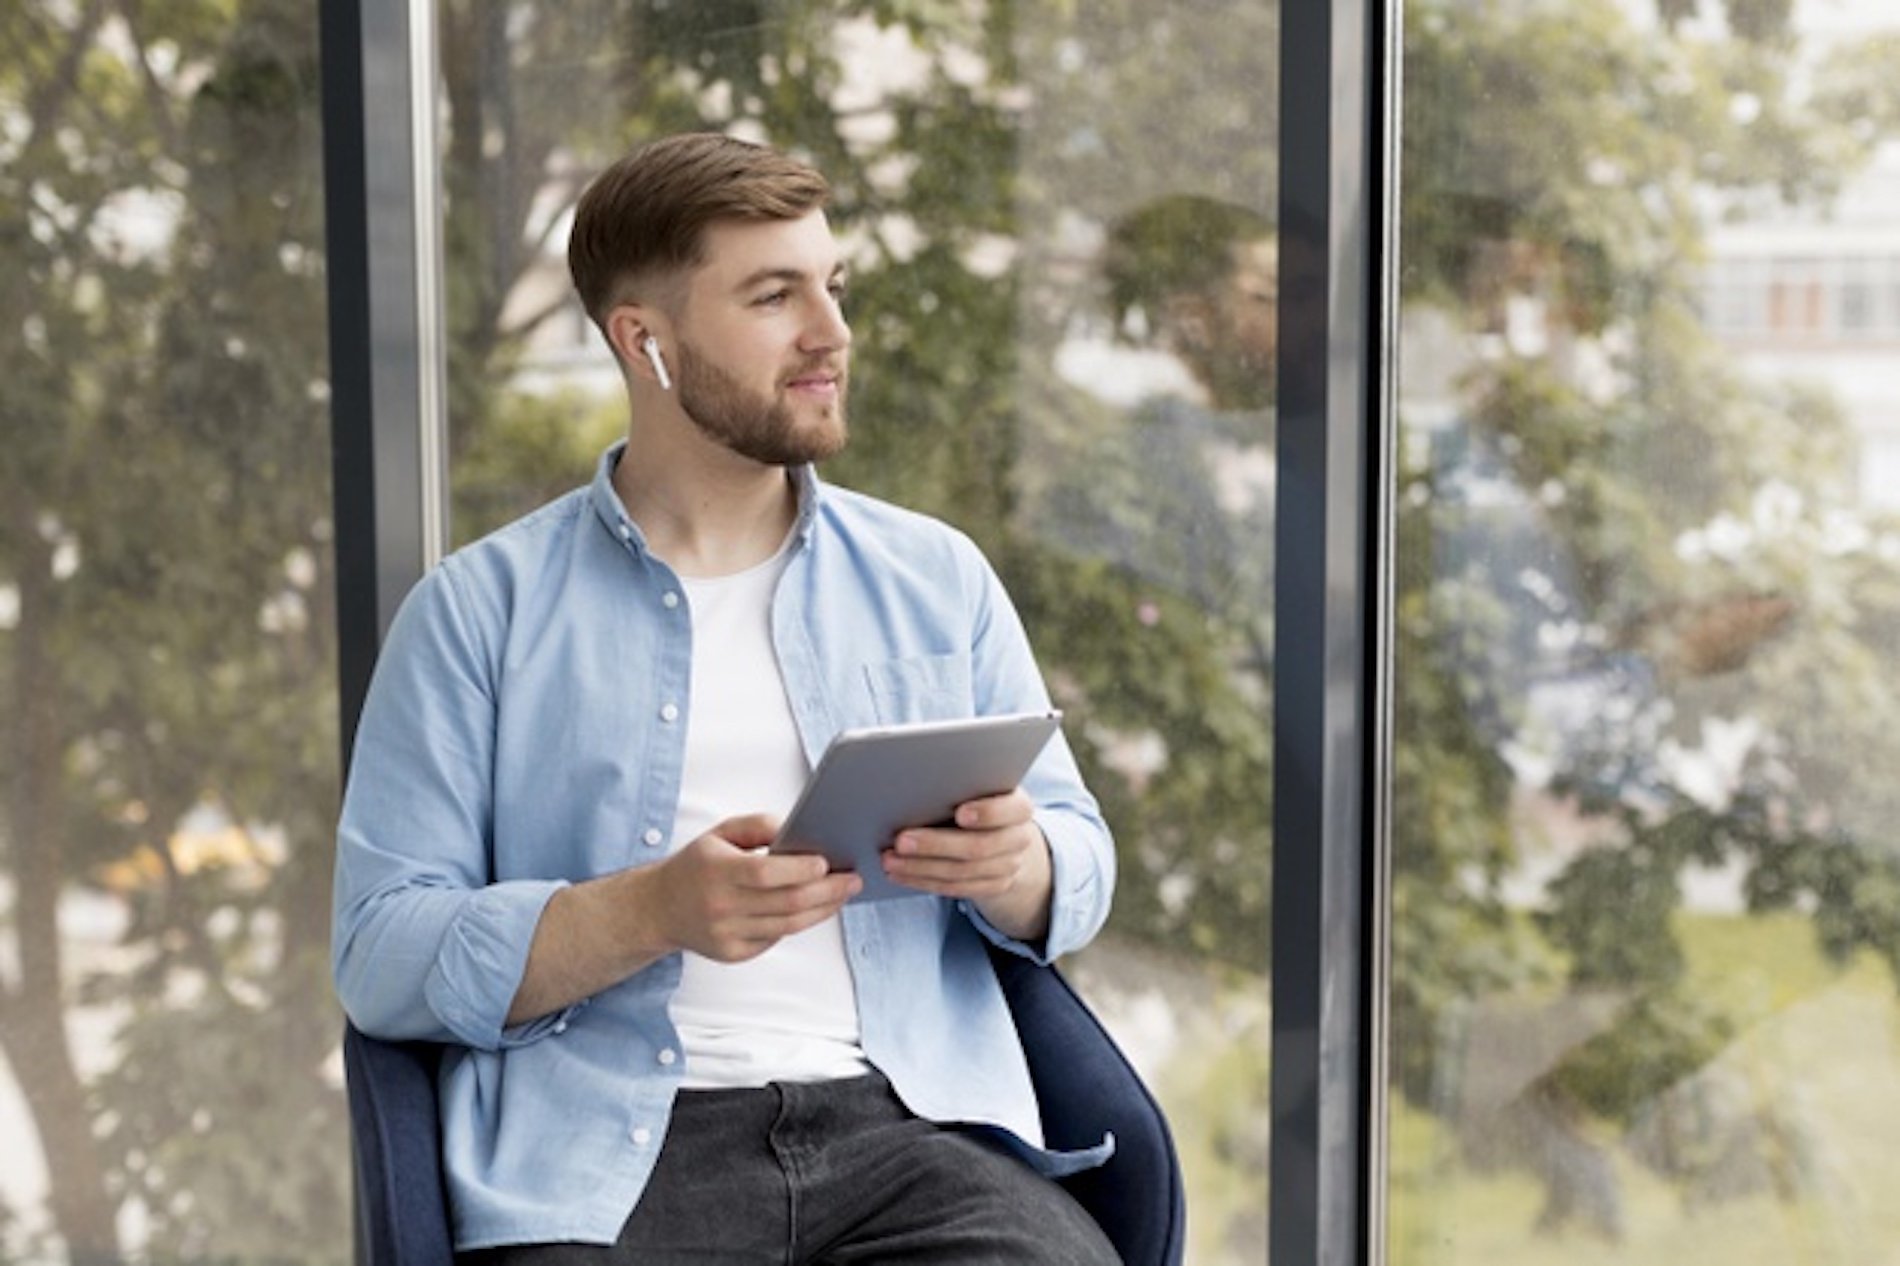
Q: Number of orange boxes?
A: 0